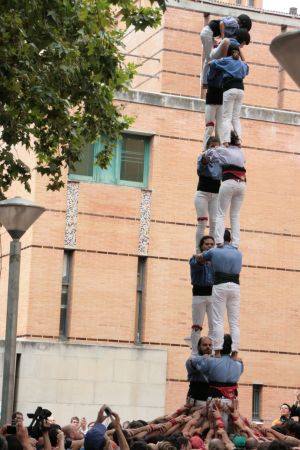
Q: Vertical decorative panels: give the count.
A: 2